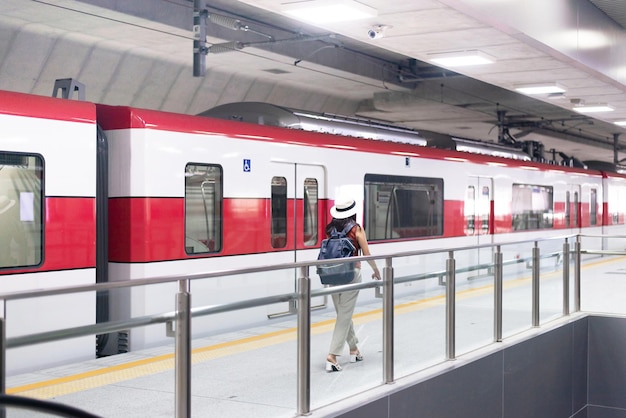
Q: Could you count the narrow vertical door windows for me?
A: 6